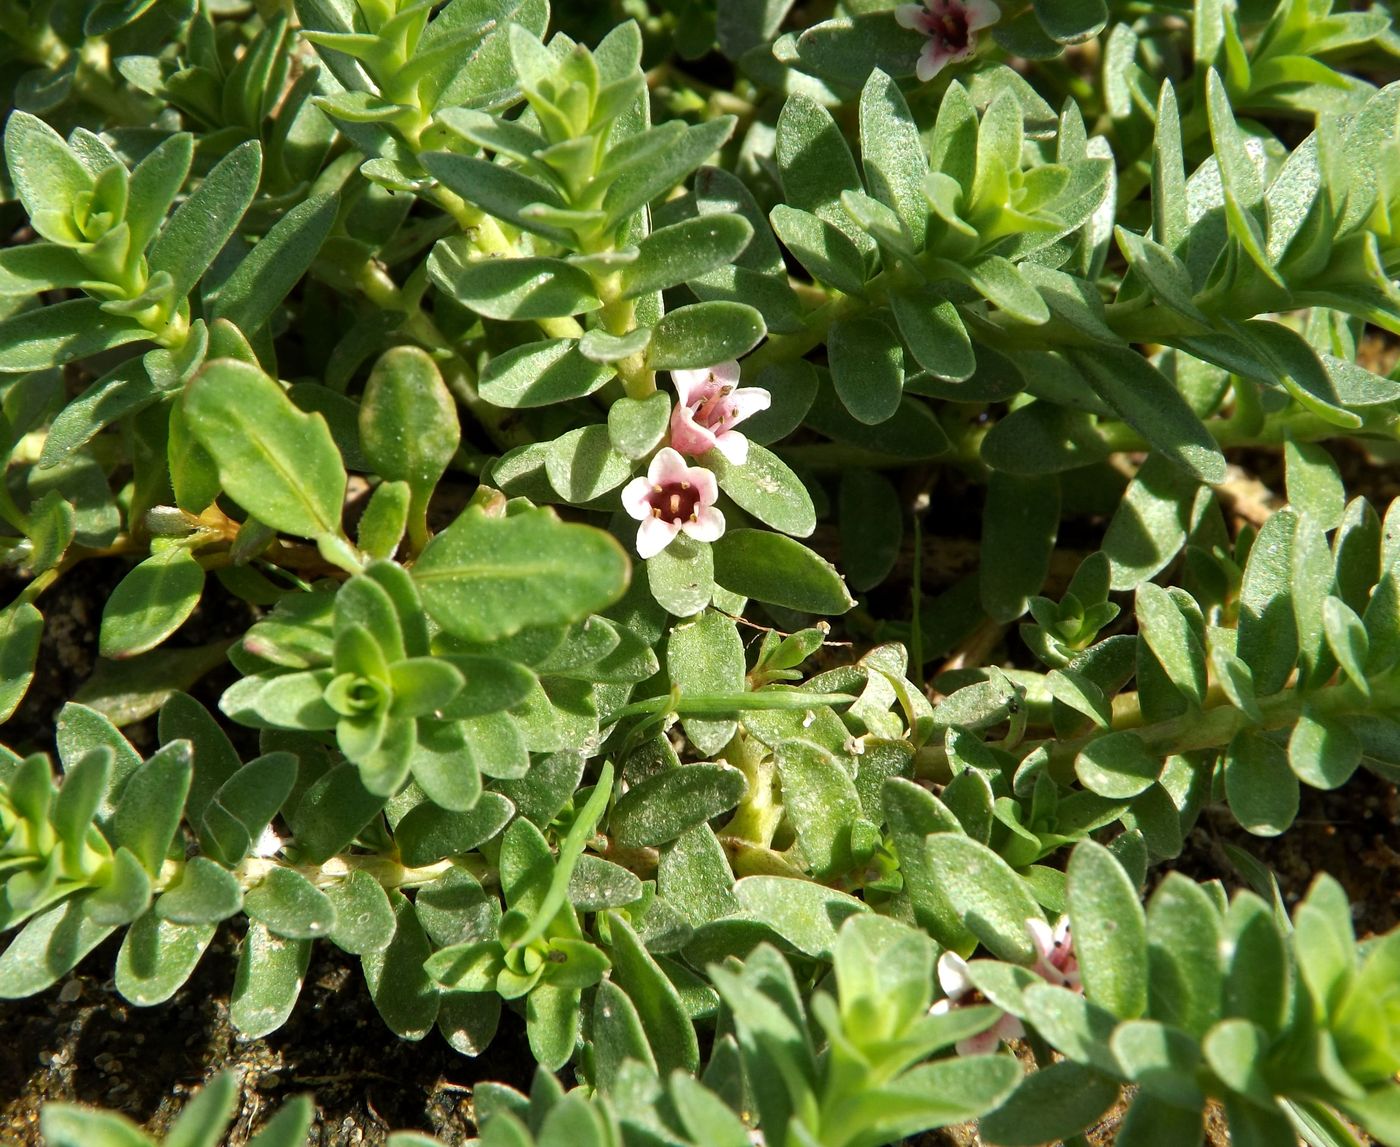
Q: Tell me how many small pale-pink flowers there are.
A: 5